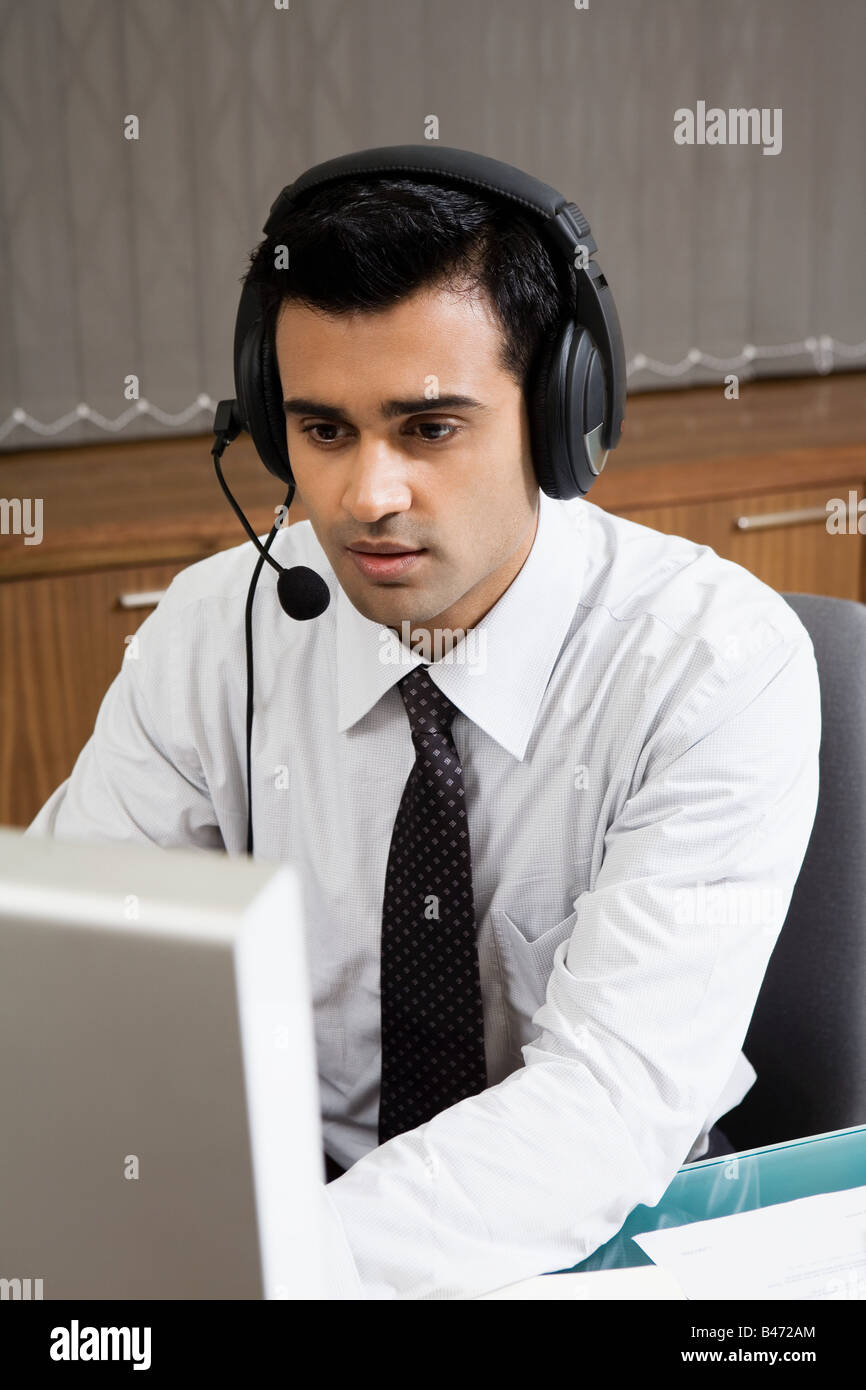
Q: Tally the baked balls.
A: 0